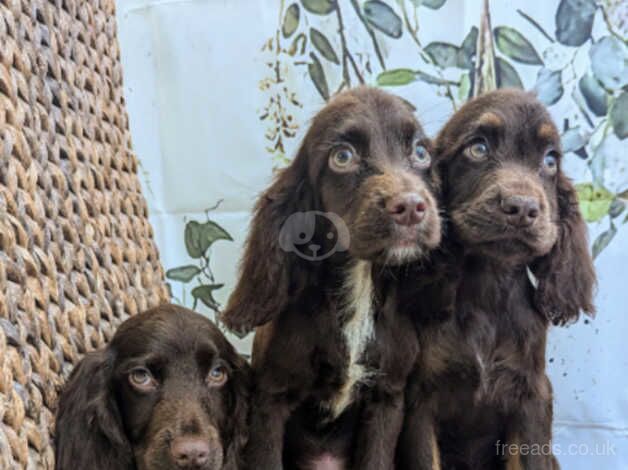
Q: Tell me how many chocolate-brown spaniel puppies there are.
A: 3